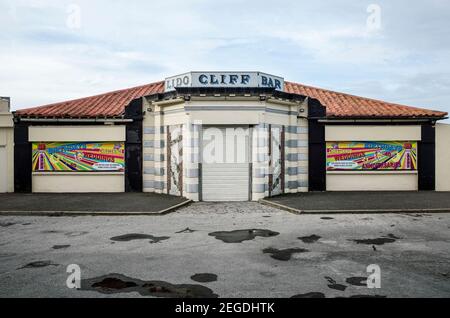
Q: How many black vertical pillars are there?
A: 4